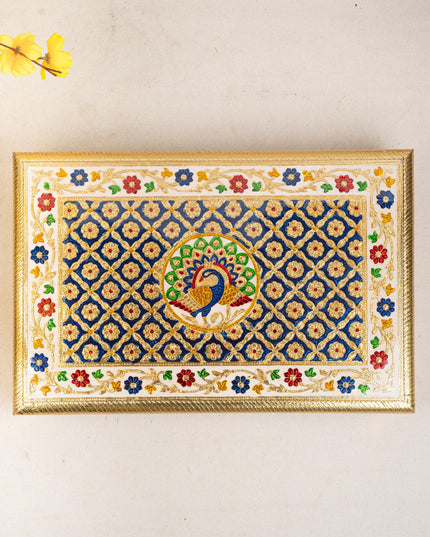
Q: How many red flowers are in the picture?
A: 10